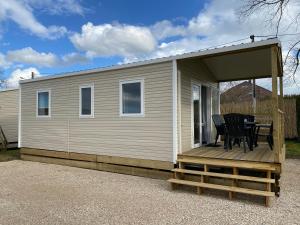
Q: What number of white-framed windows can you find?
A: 3